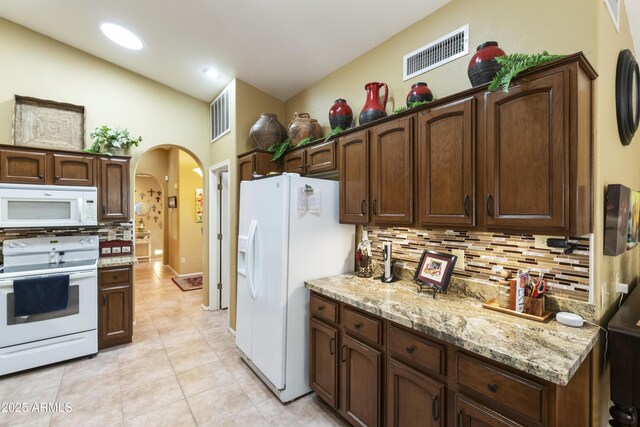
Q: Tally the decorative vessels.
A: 6